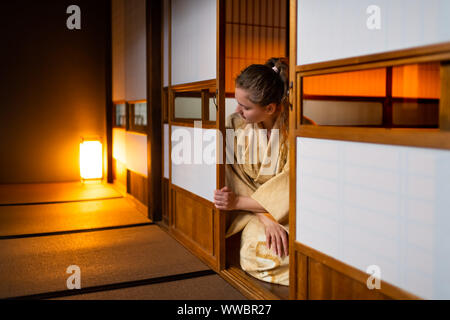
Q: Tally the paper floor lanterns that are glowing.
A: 1